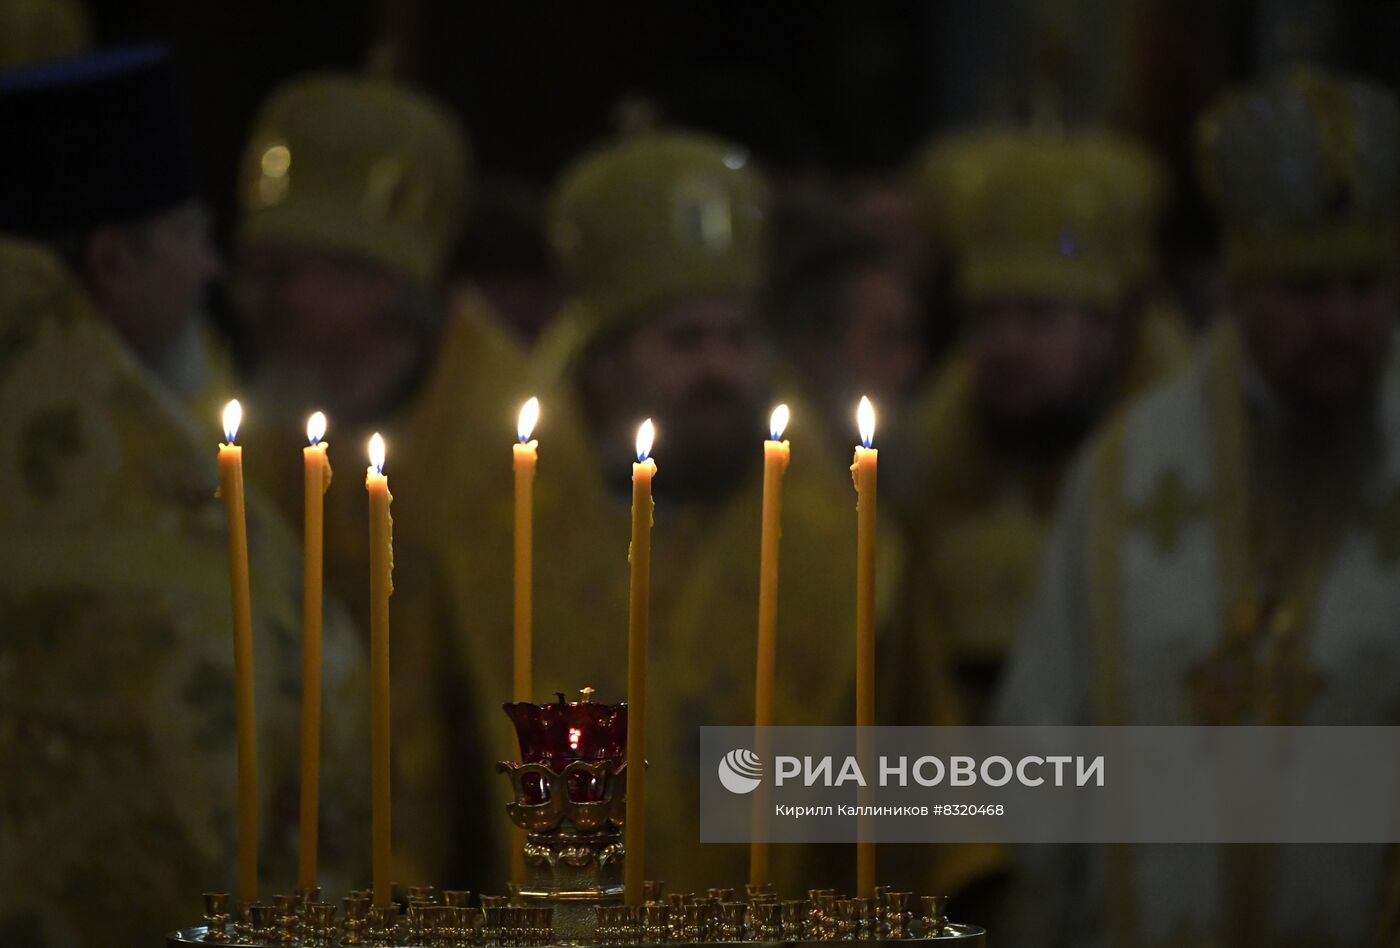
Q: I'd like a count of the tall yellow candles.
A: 7